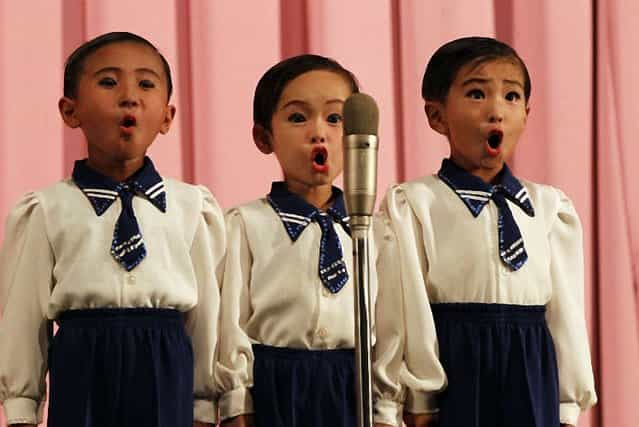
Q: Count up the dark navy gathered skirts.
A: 3